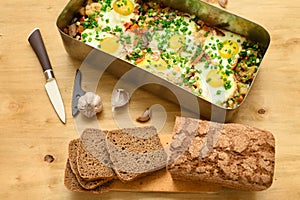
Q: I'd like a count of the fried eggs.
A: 6